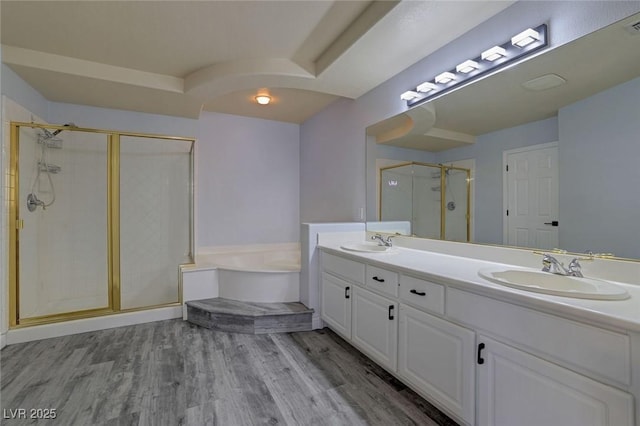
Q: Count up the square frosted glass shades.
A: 6